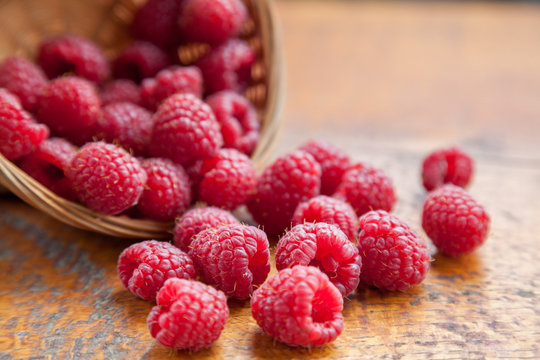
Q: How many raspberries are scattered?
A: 13